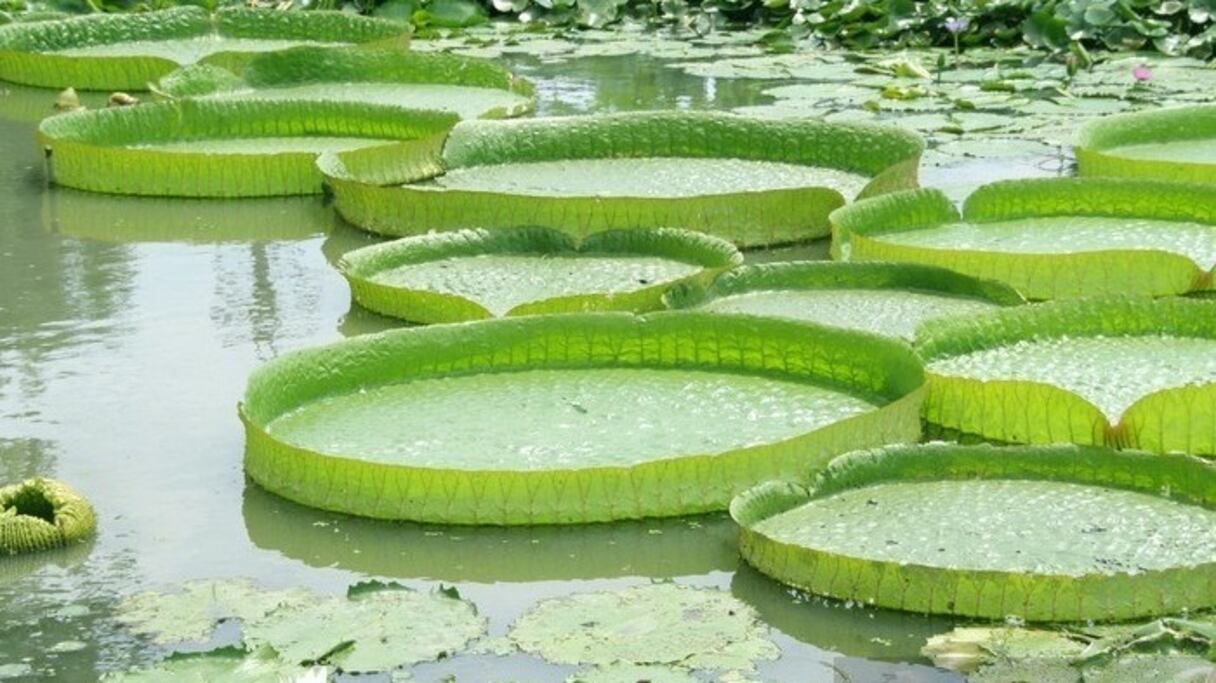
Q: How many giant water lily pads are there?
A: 11